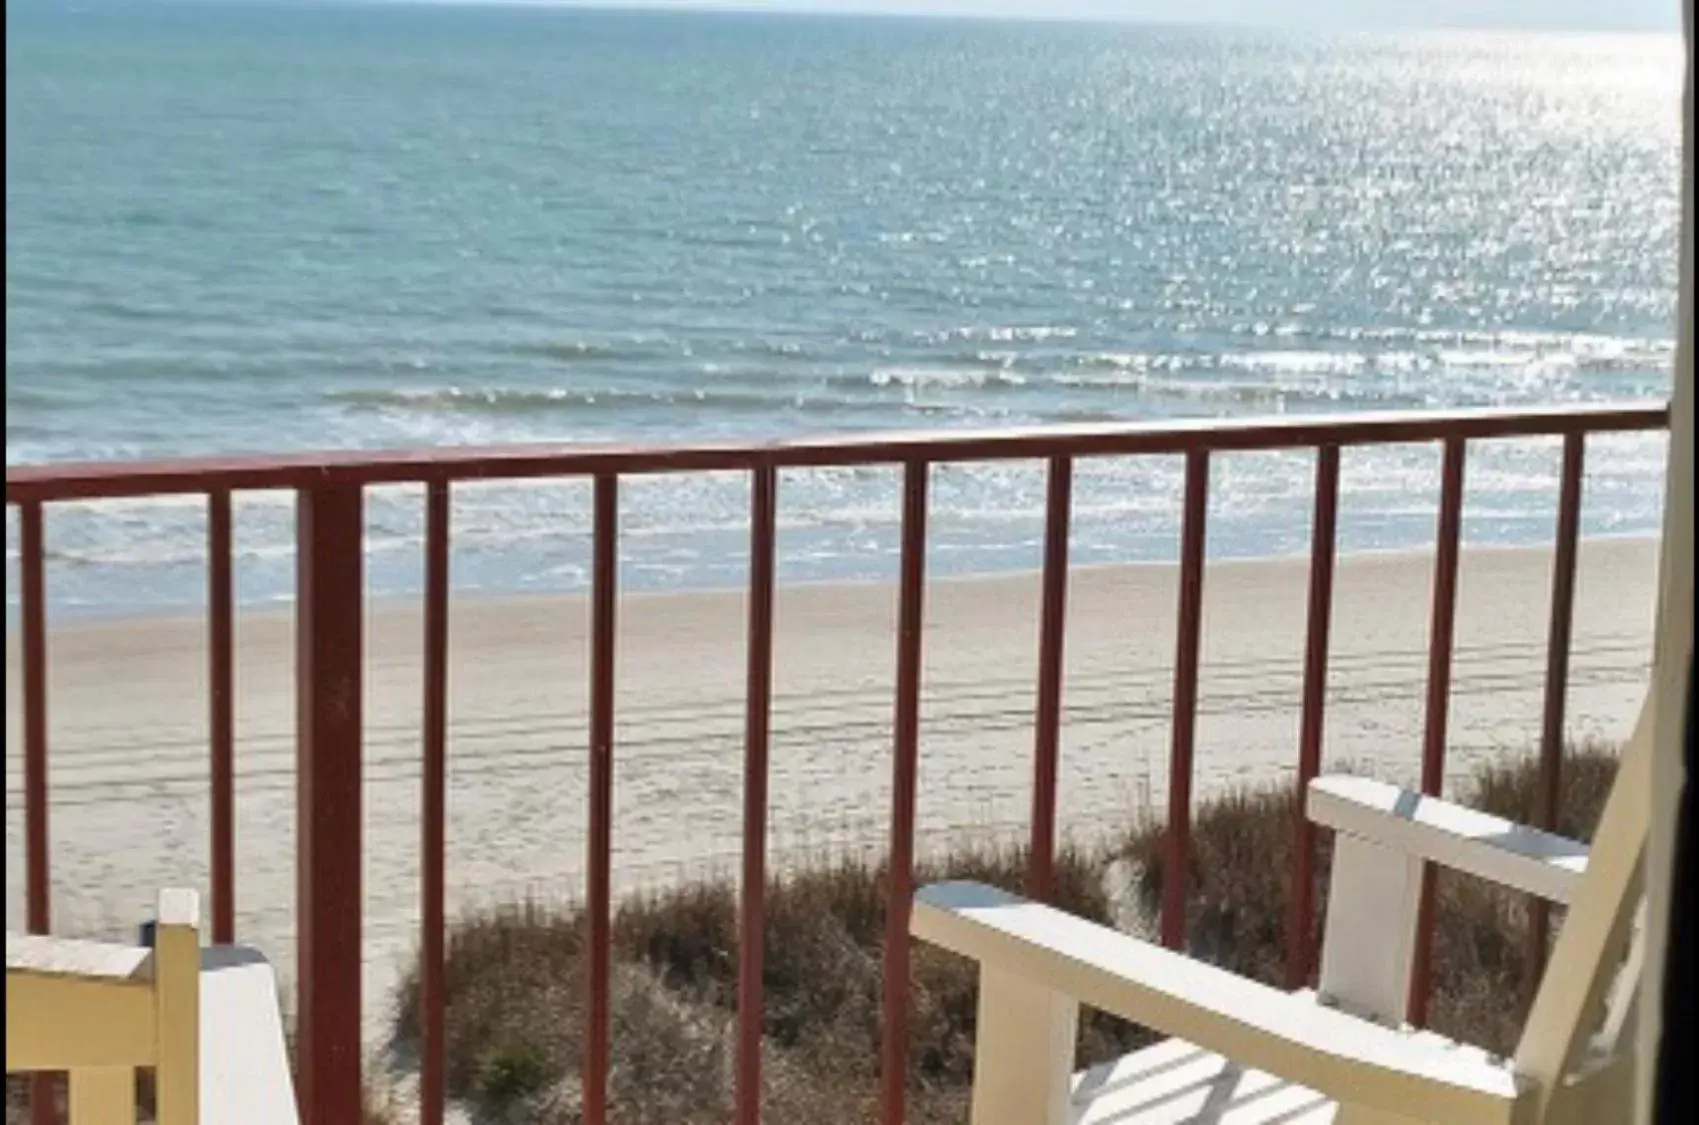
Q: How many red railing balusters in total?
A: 11